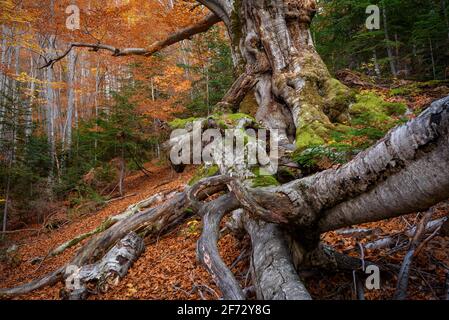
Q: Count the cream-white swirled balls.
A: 0